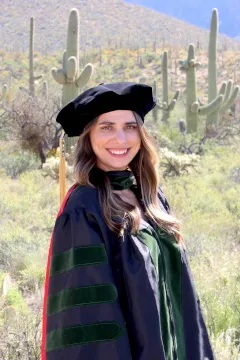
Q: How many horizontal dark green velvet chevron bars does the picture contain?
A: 3